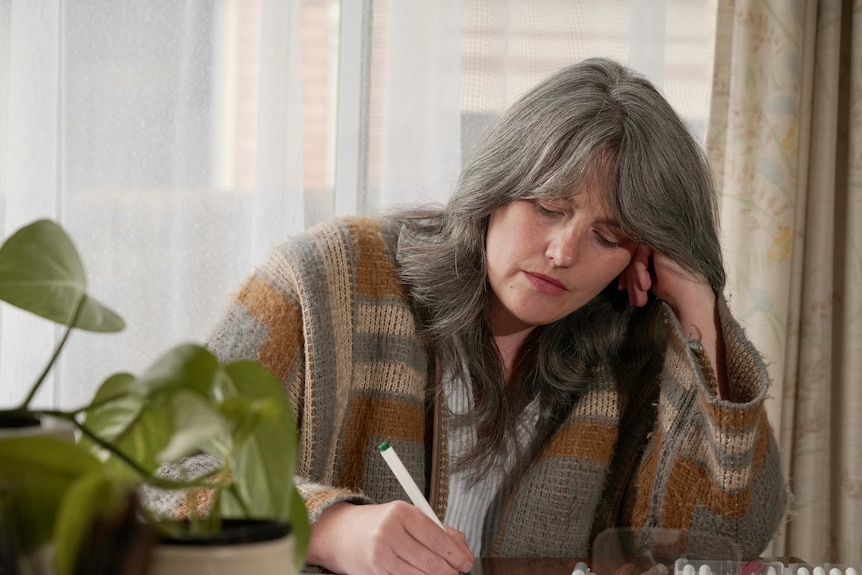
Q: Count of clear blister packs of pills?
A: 2